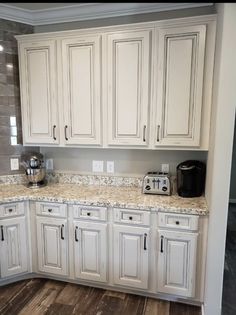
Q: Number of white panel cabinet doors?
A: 9